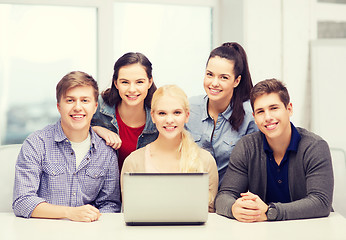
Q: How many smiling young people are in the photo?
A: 5